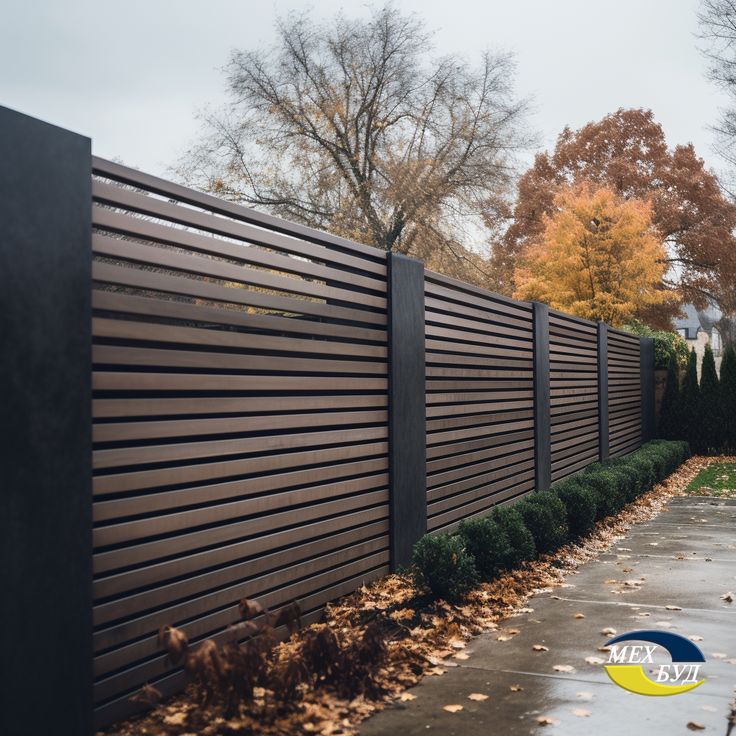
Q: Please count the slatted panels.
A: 4